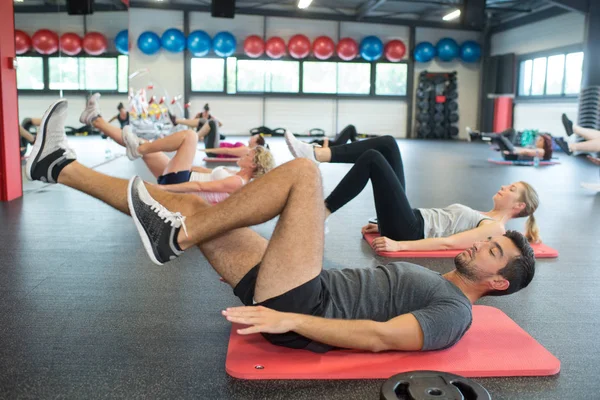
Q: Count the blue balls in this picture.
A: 9